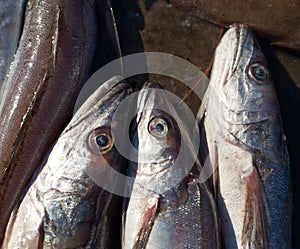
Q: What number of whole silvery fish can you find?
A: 3